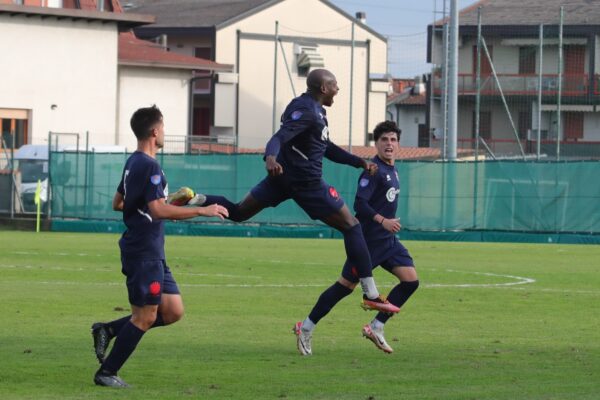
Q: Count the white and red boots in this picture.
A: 2